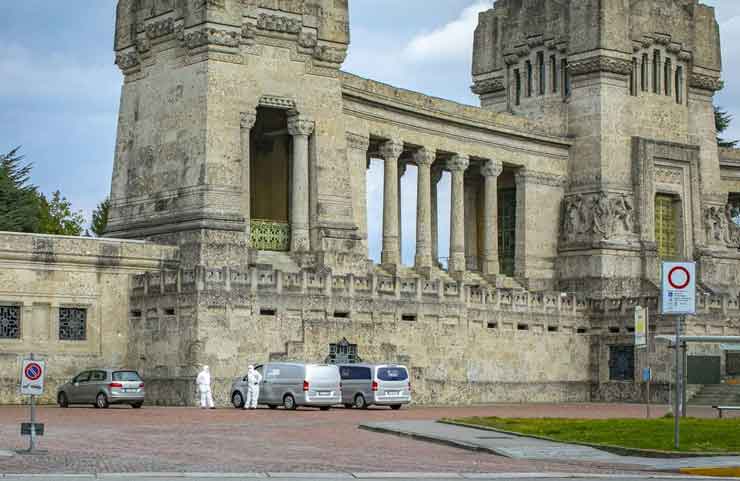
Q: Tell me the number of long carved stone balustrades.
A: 1